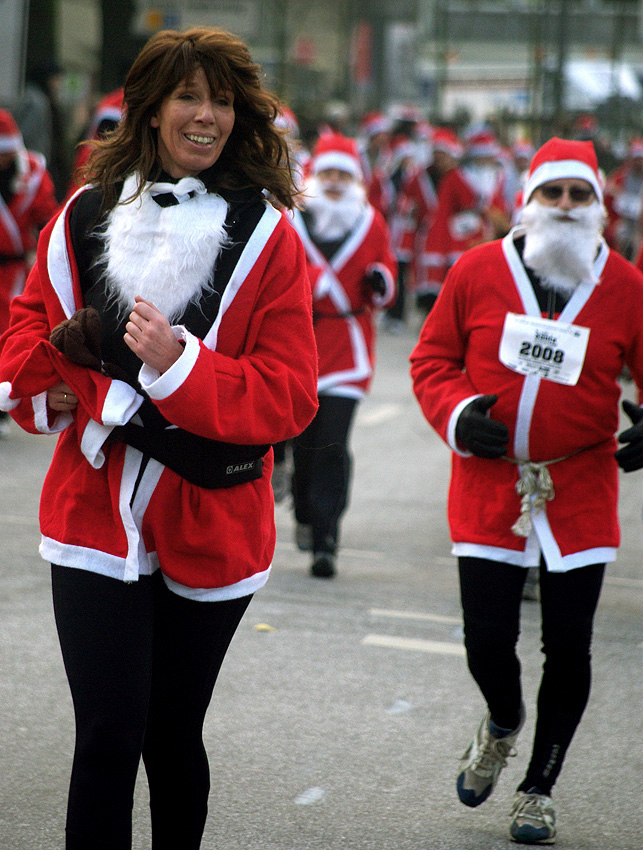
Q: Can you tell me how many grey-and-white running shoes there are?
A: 2